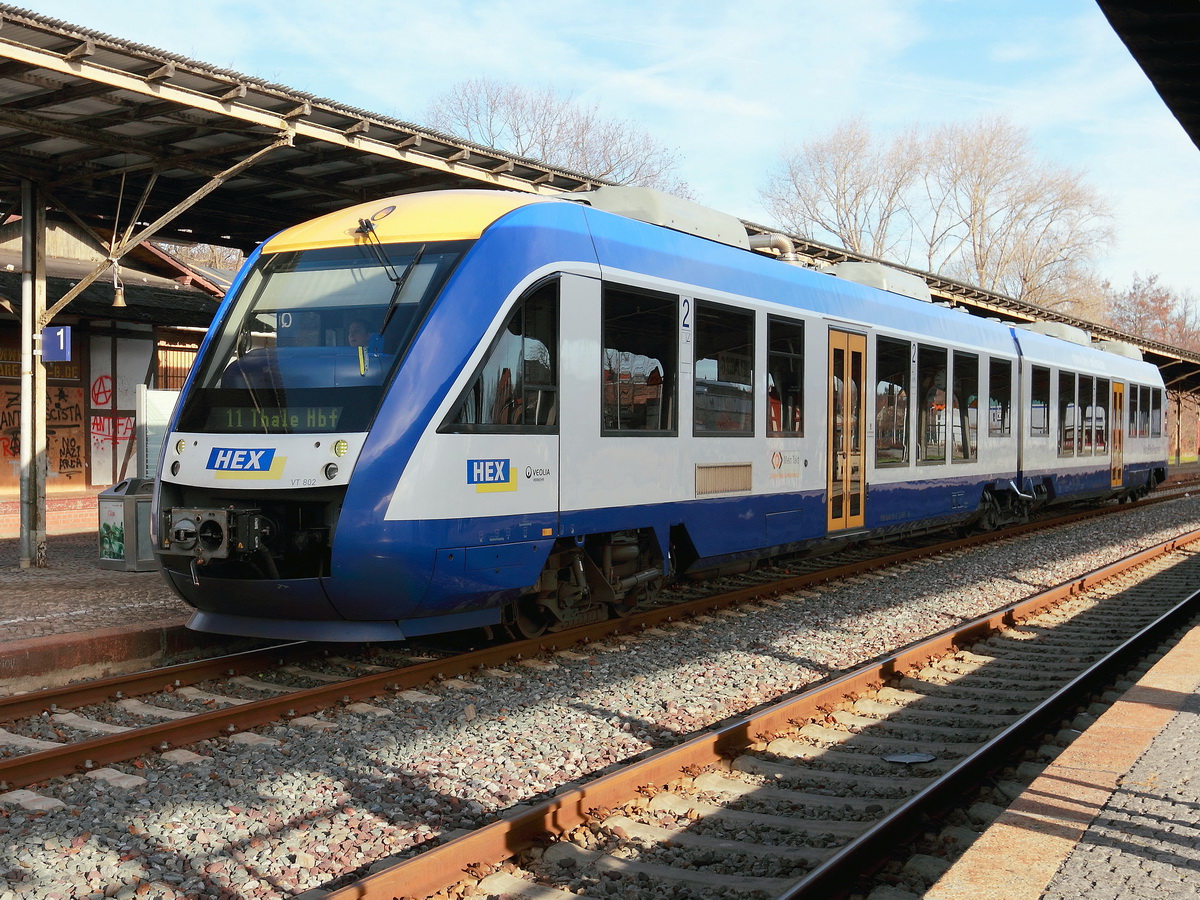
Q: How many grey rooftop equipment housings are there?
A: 4